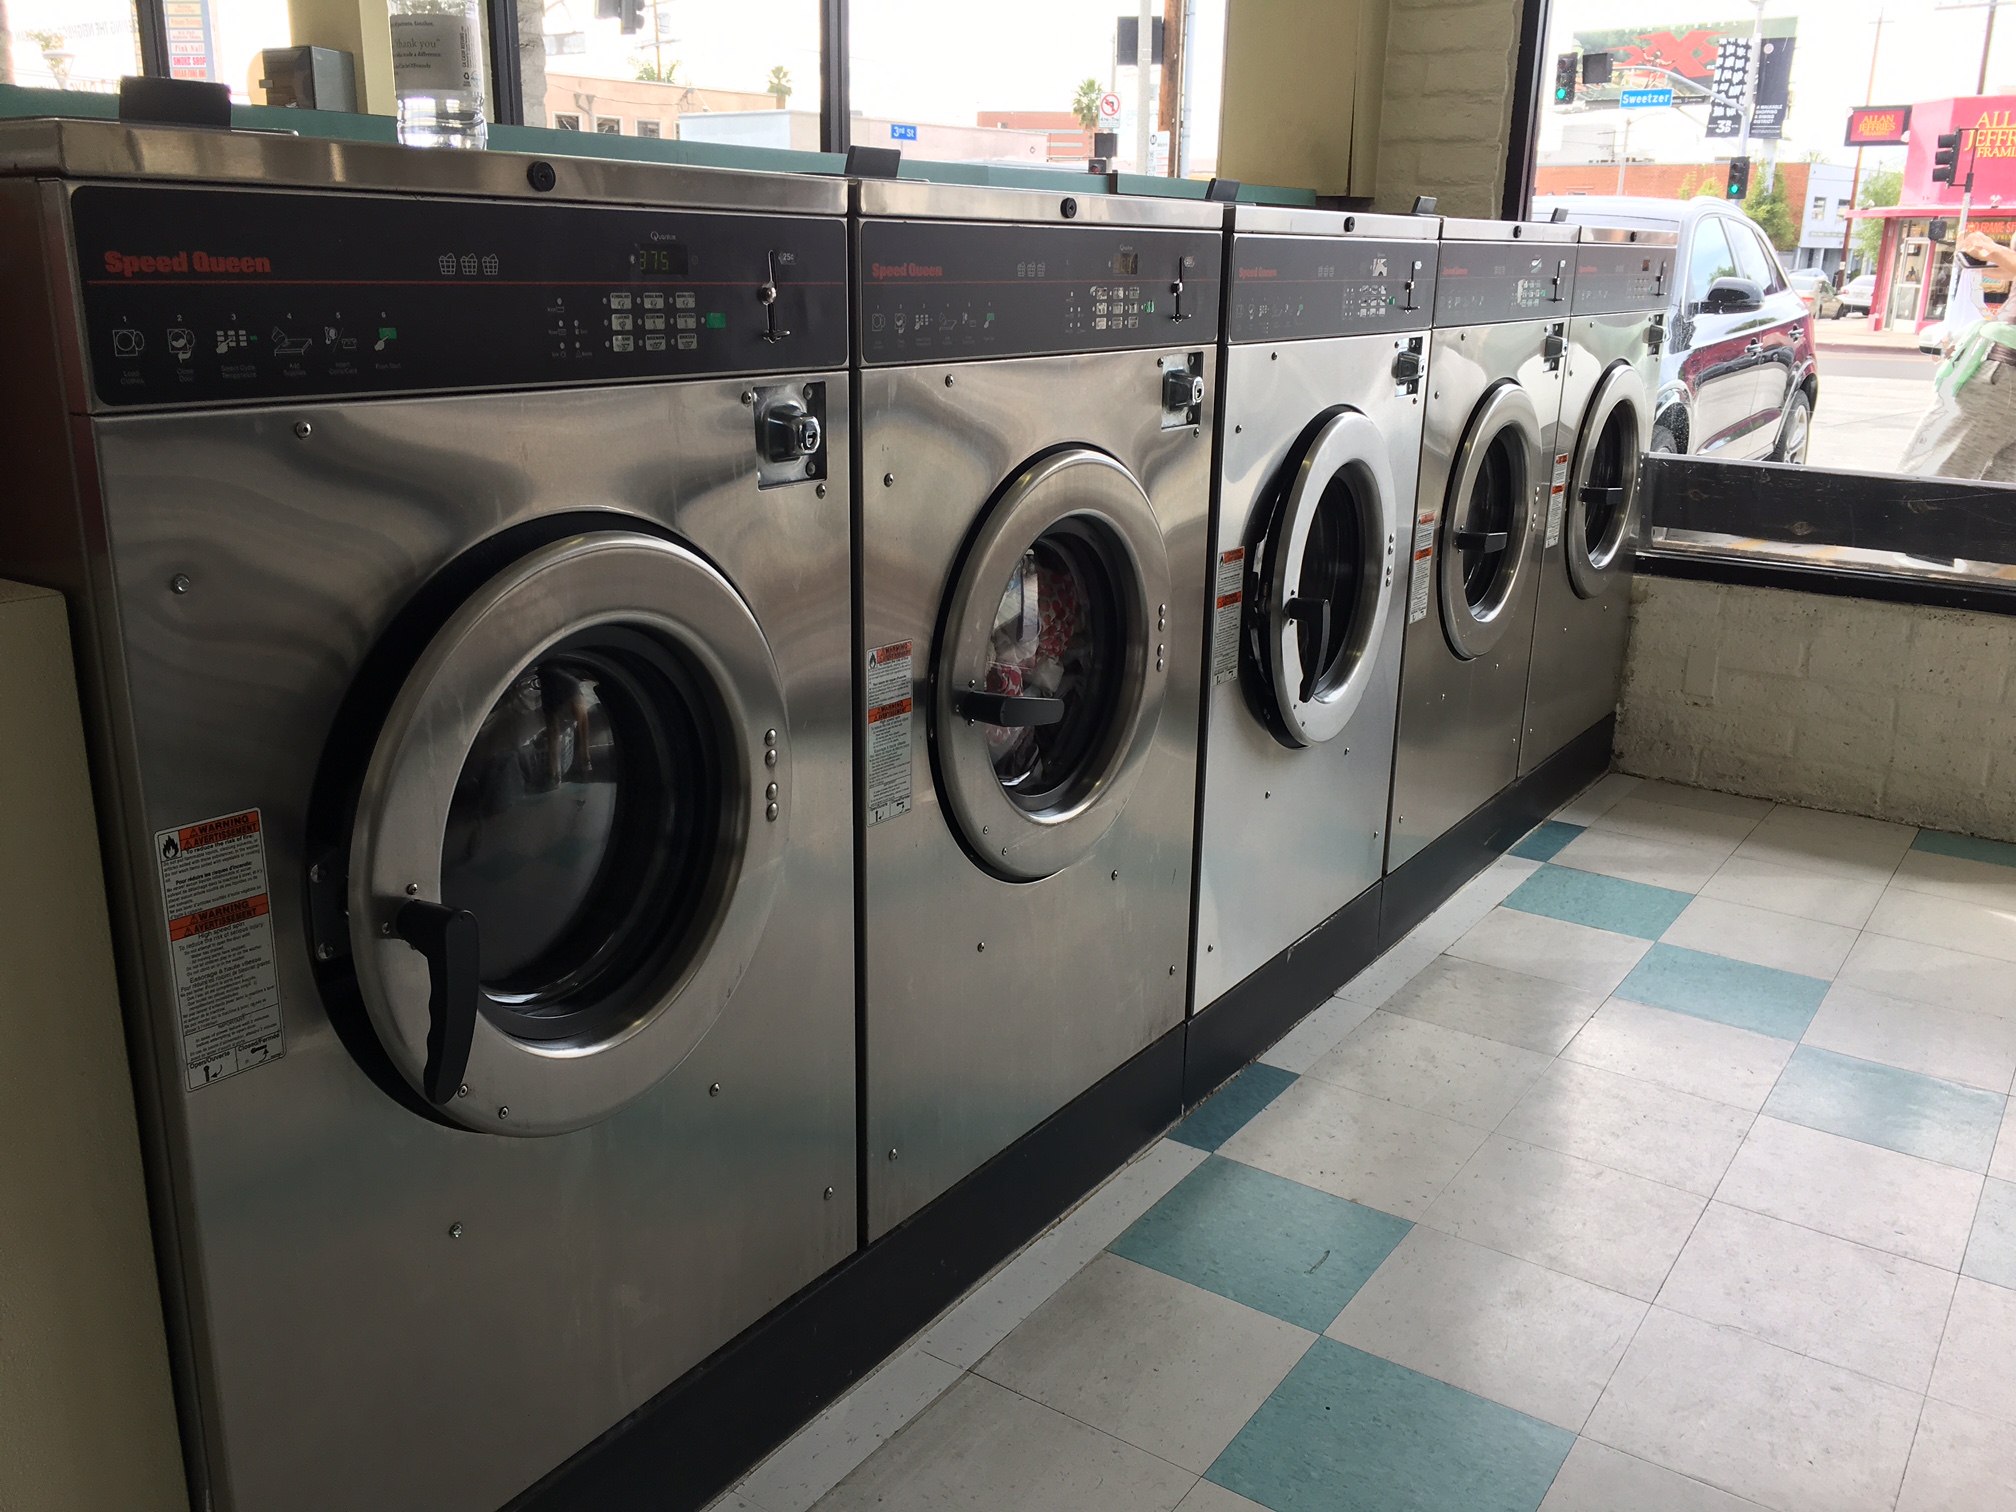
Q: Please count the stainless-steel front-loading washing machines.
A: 5